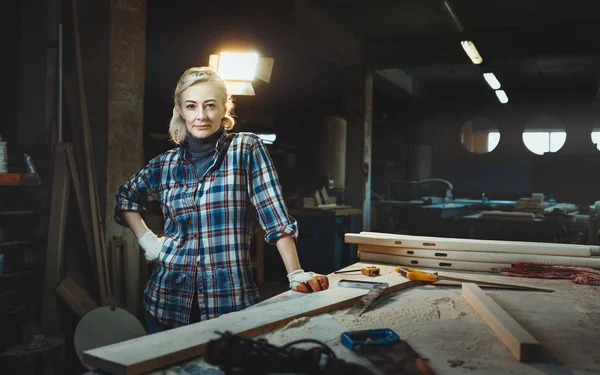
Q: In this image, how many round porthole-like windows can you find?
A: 3